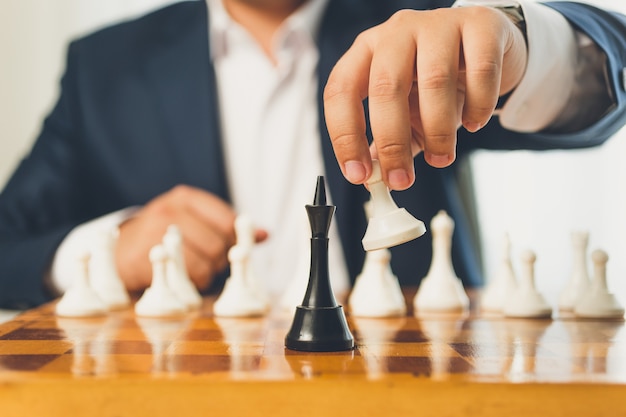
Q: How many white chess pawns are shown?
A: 7